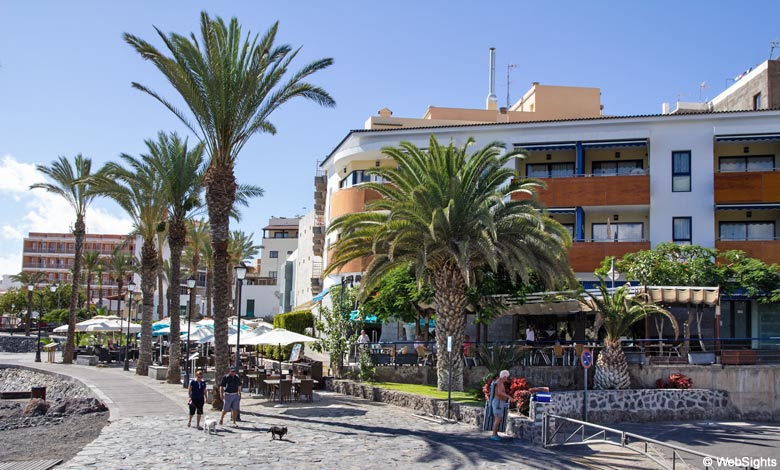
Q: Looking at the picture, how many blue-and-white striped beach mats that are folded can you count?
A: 1